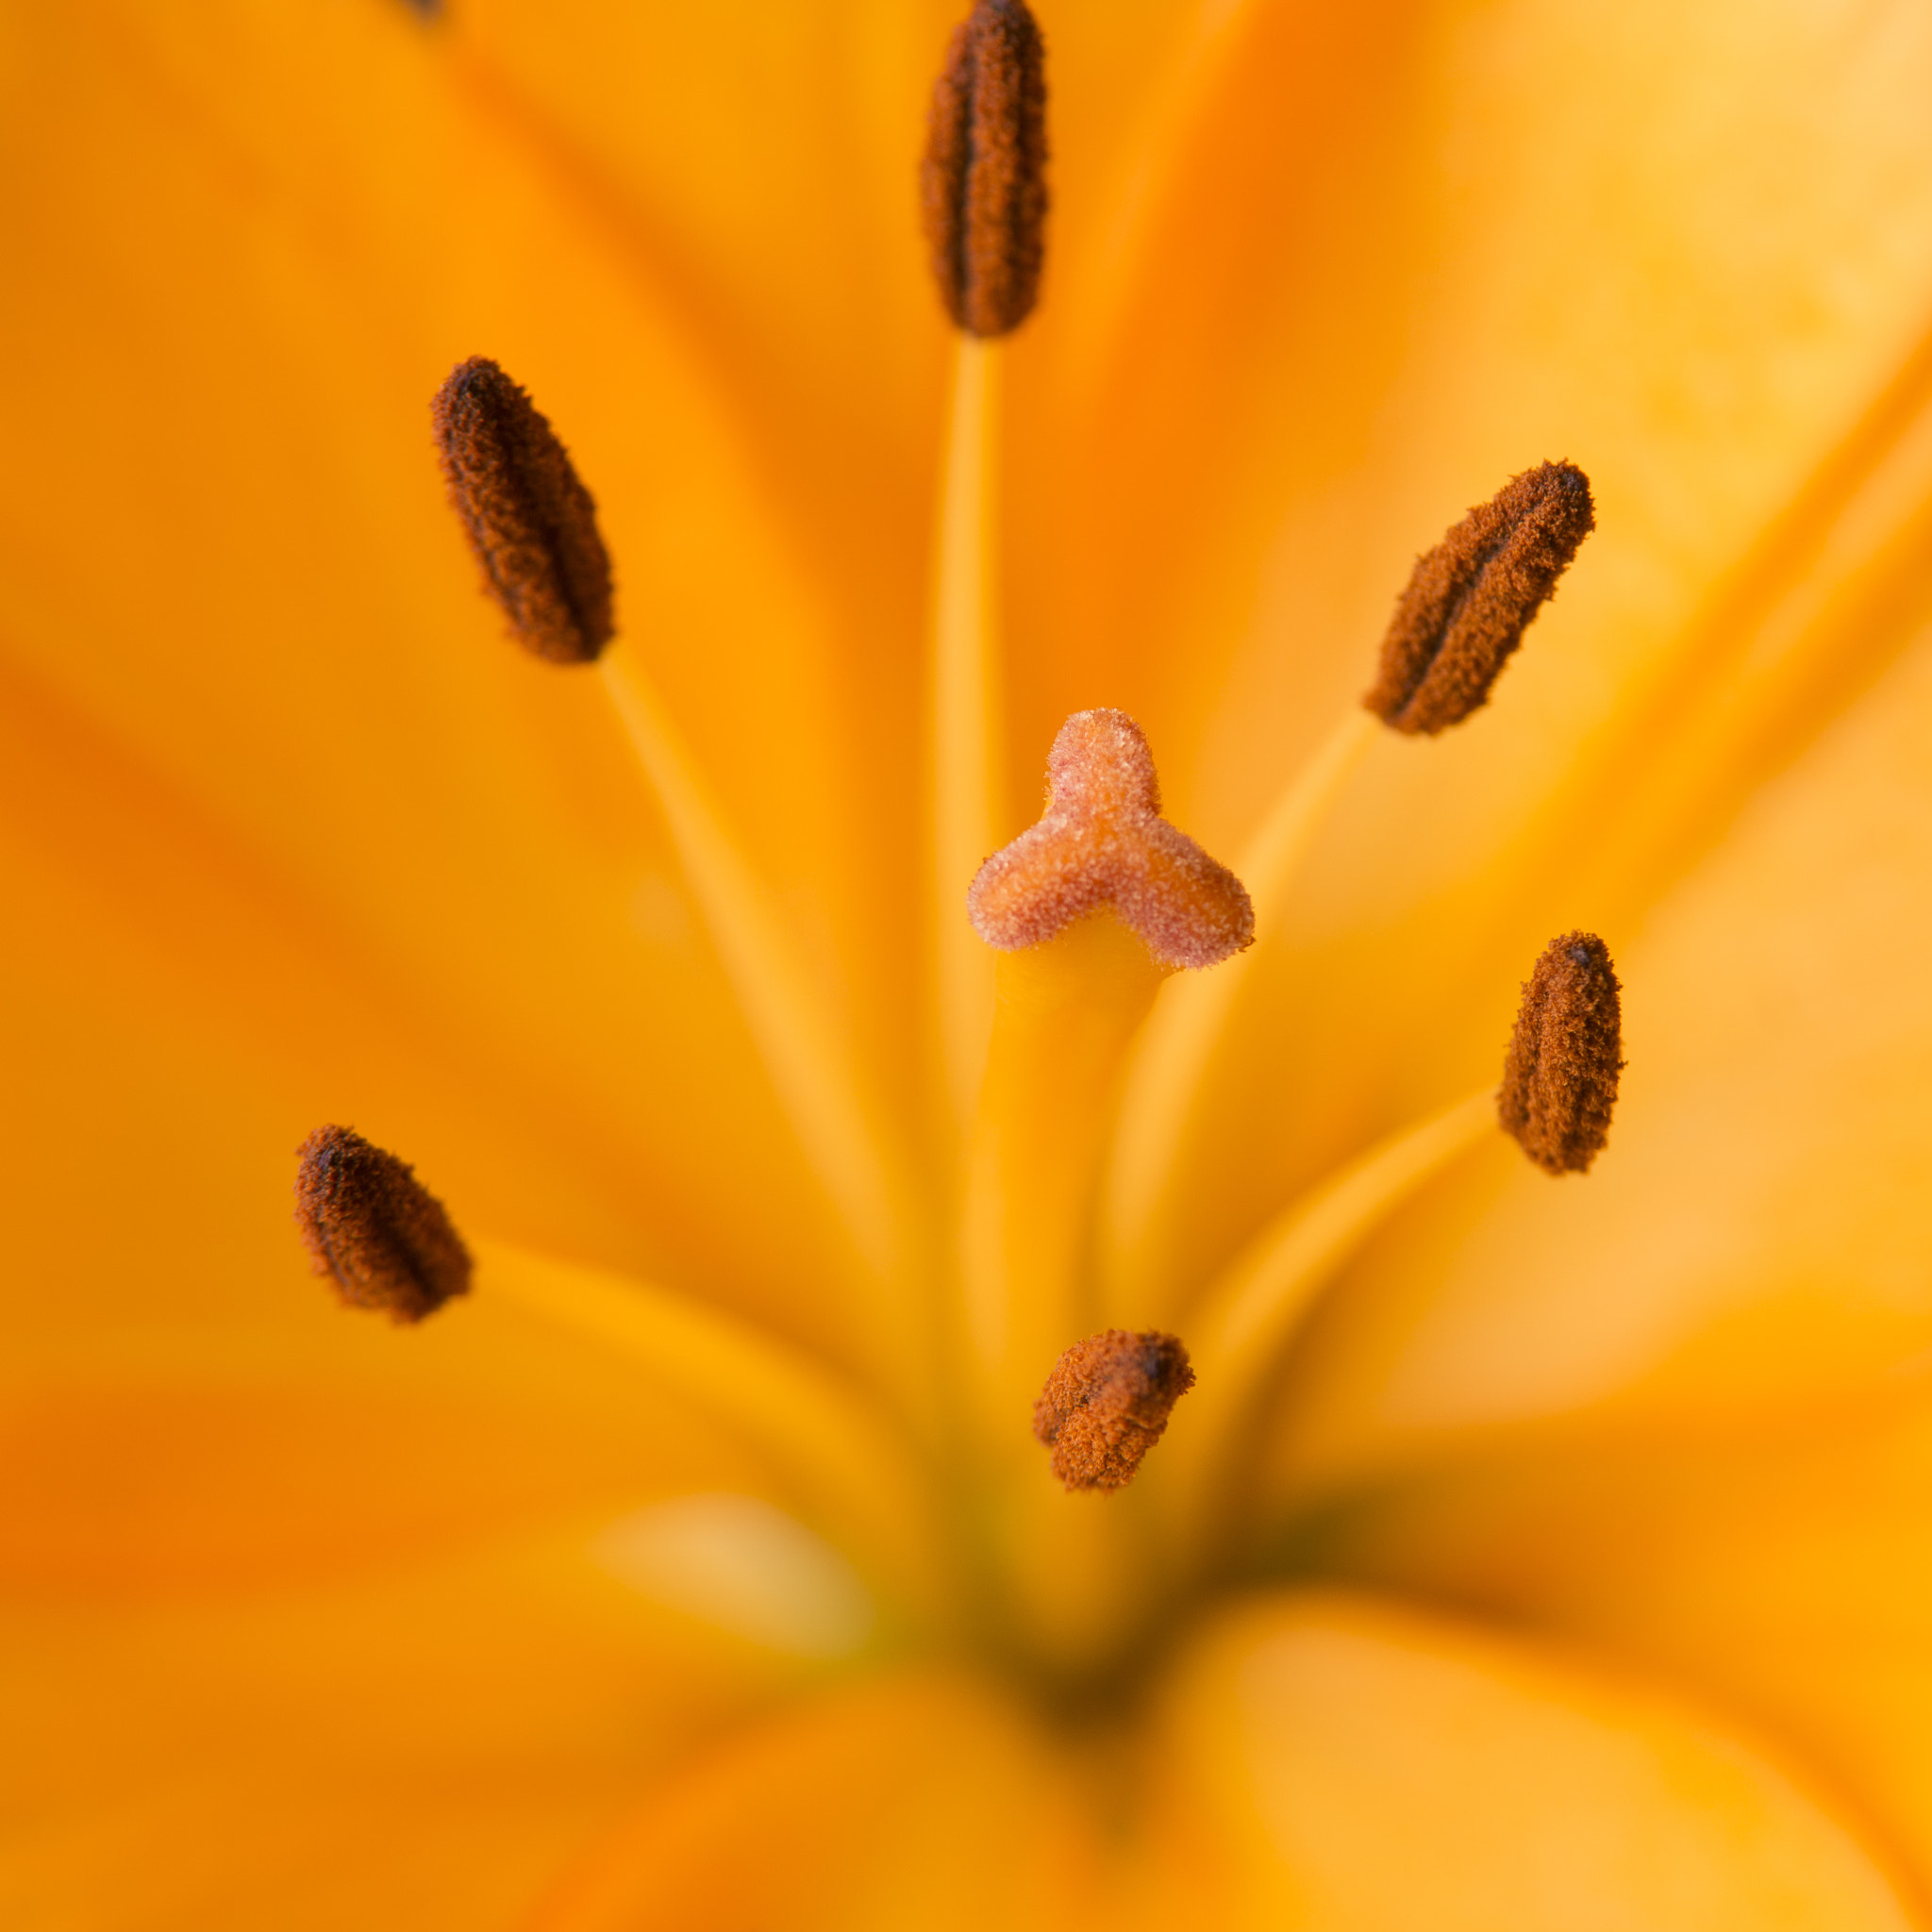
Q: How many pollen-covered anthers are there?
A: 6